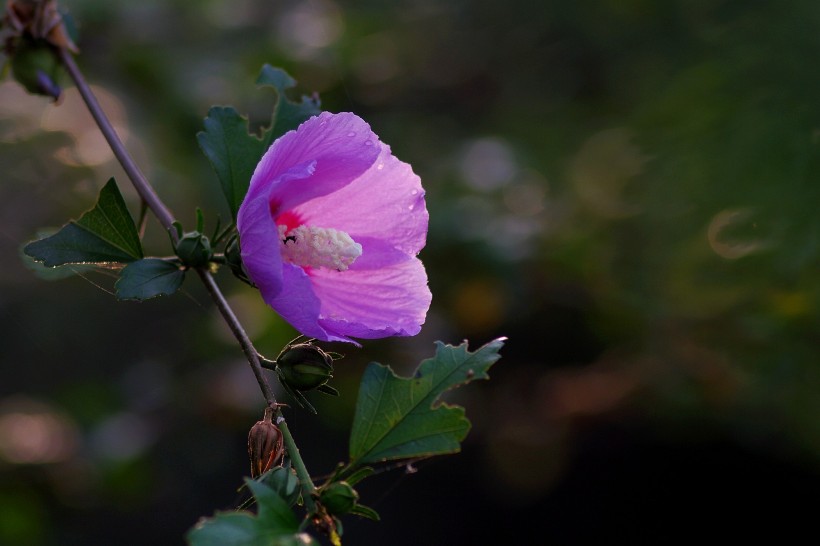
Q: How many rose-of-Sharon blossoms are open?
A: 1